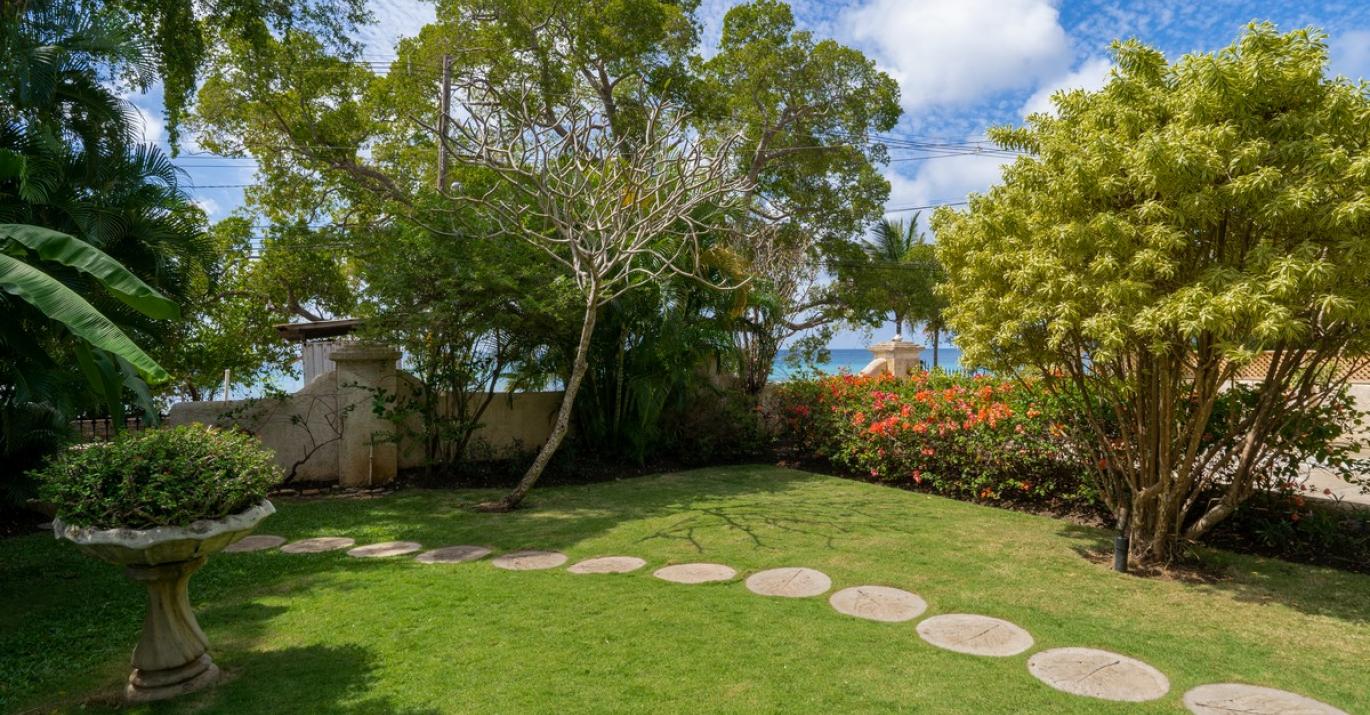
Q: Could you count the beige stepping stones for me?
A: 12